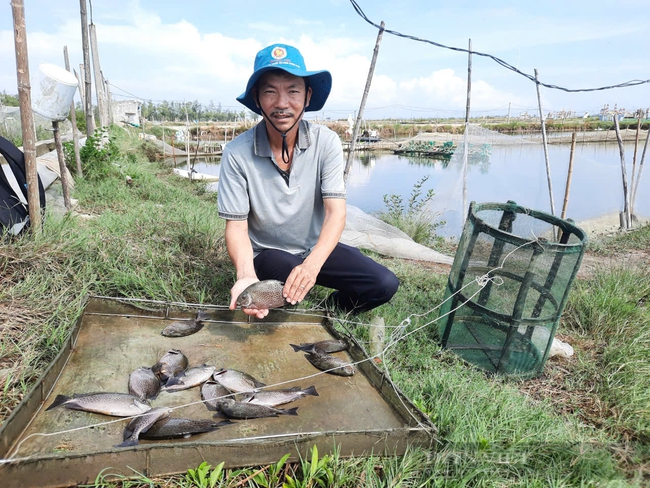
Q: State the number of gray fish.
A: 14